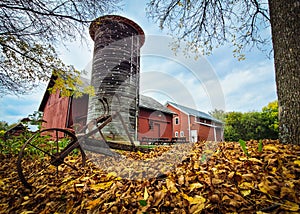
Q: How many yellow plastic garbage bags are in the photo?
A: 0